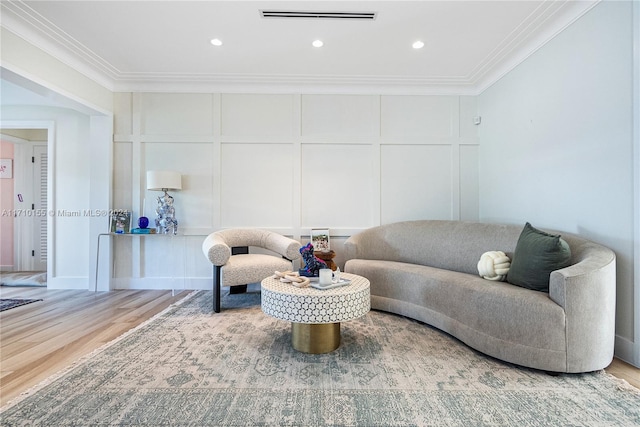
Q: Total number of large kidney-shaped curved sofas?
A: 1